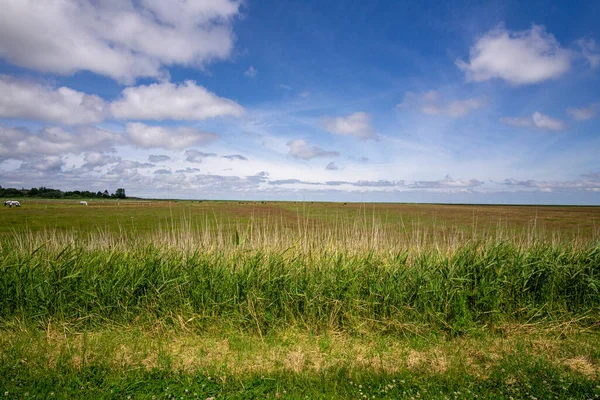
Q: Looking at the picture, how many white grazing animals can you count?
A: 3